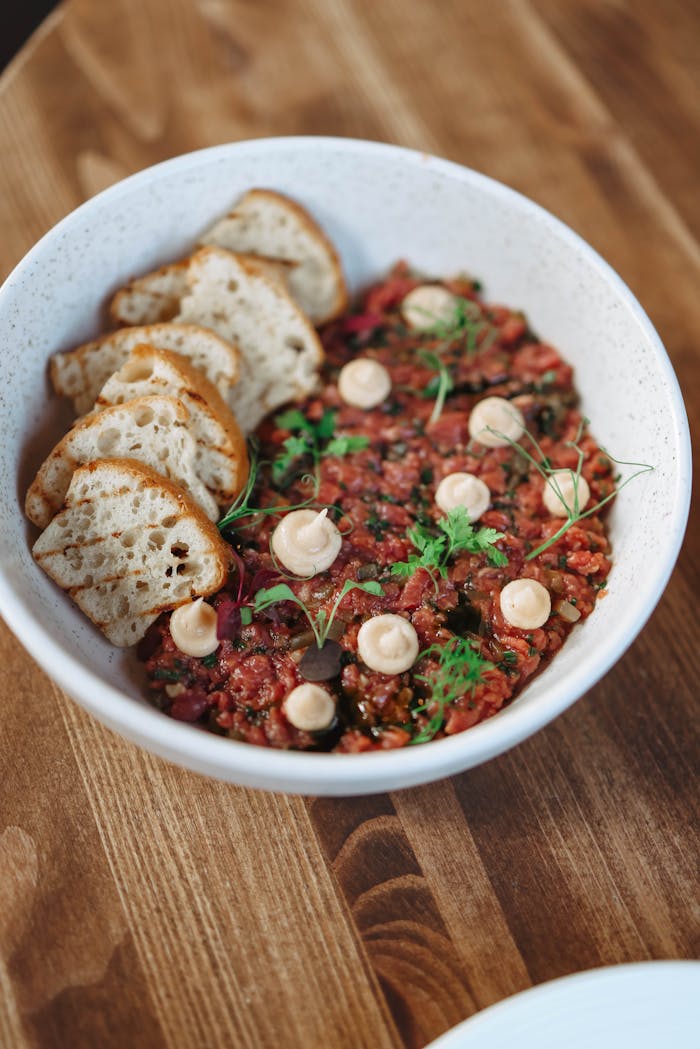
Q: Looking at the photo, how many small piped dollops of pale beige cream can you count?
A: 10